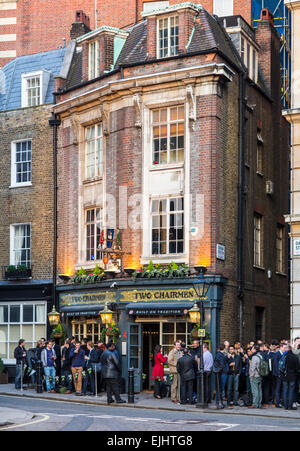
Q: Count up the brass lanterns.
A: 3